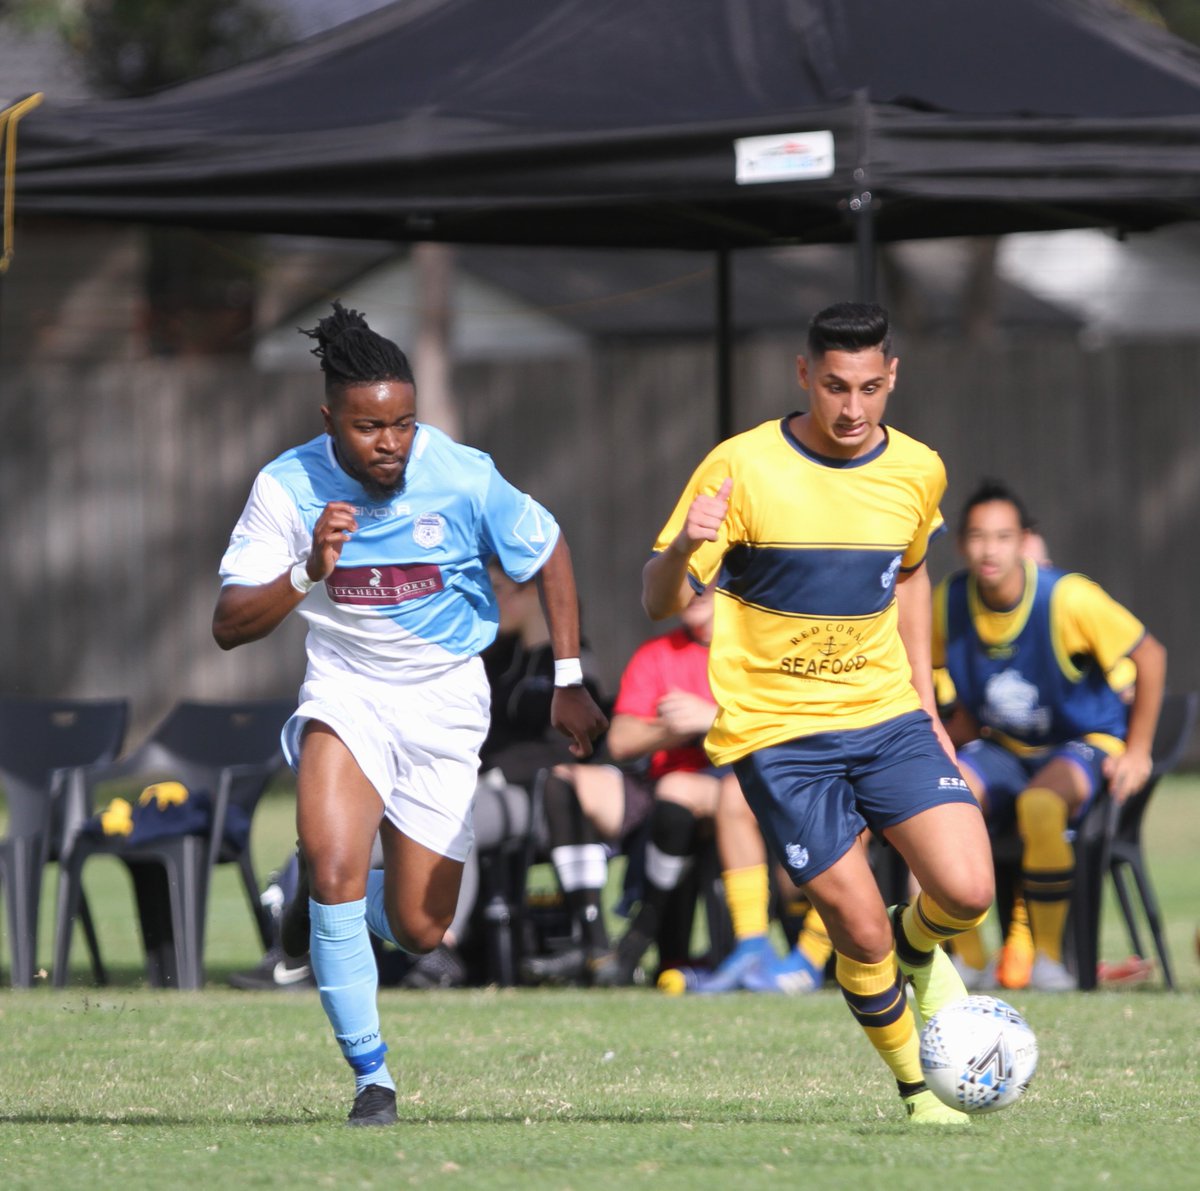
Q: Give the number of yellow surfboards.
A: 0